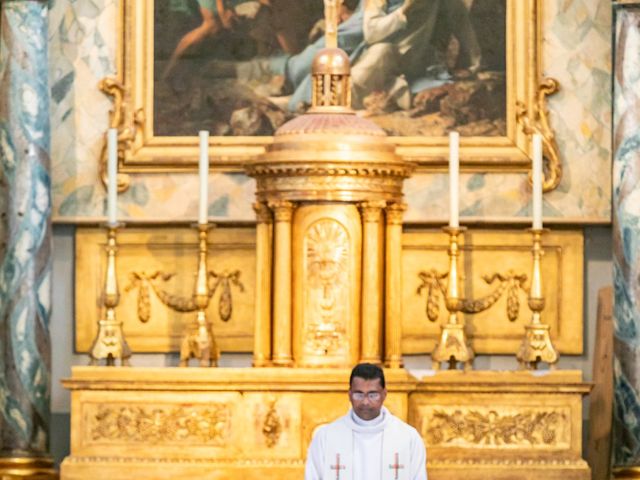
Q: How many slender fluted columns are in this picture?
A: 4